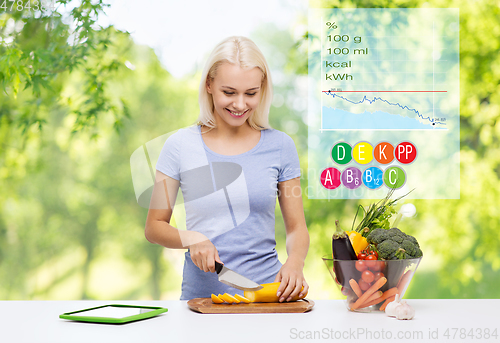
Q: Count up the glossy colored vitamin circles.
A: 8